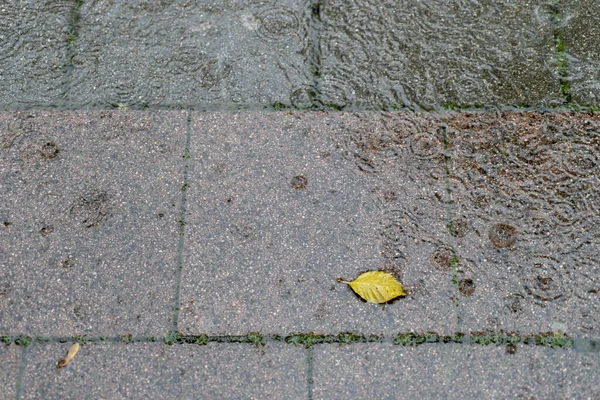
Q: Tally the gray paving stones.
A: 10